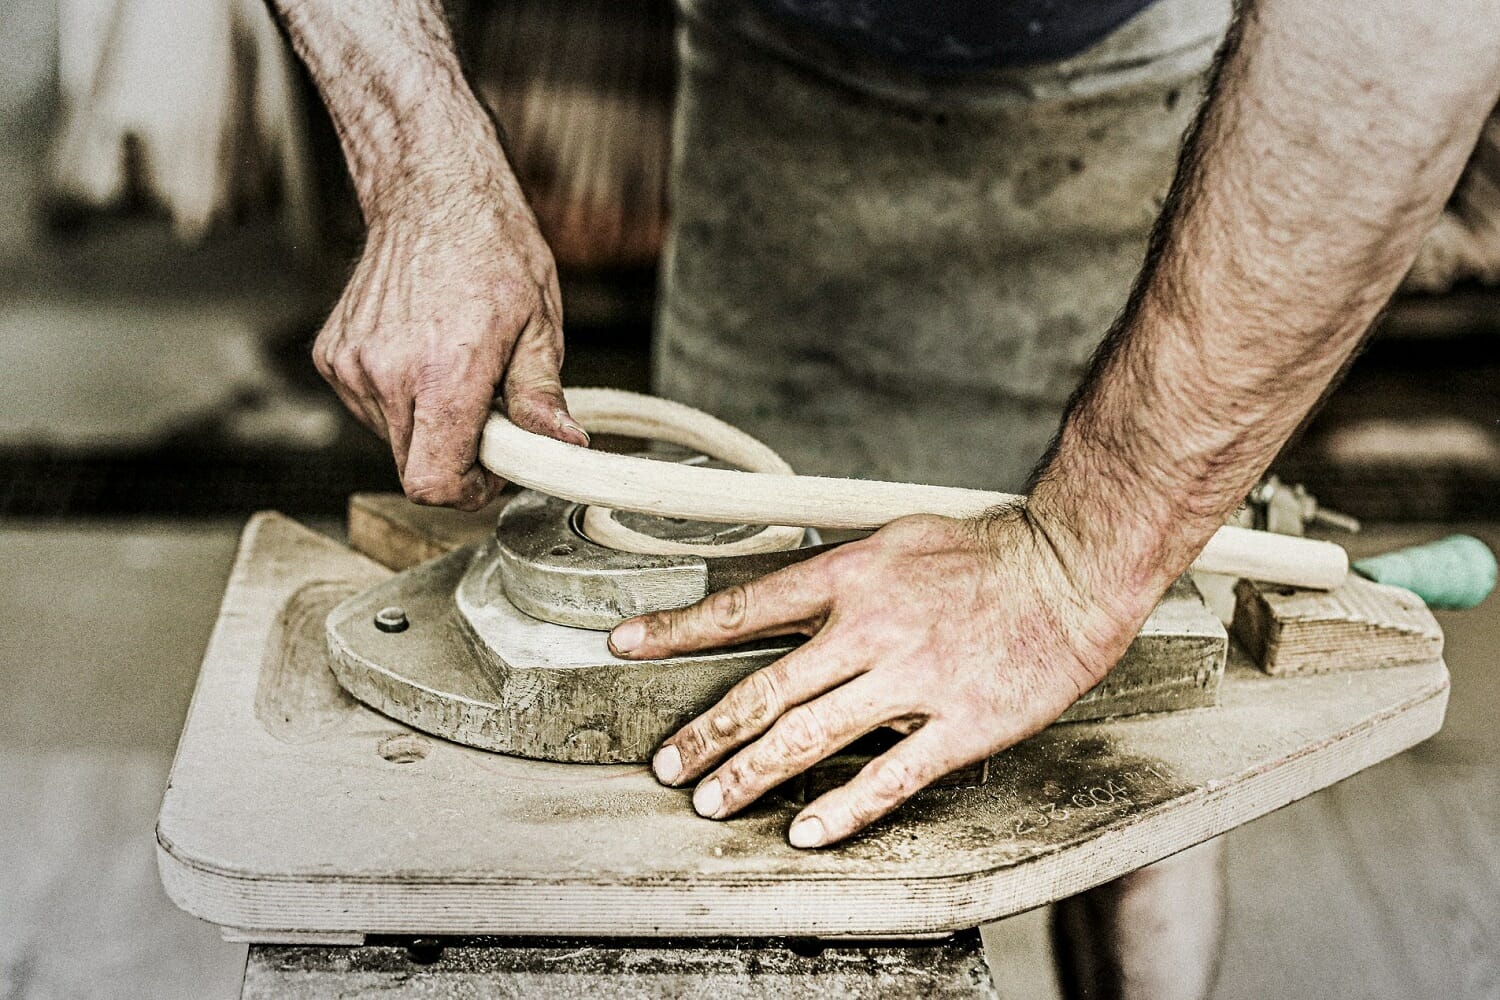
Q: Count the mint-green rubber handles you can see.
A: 1